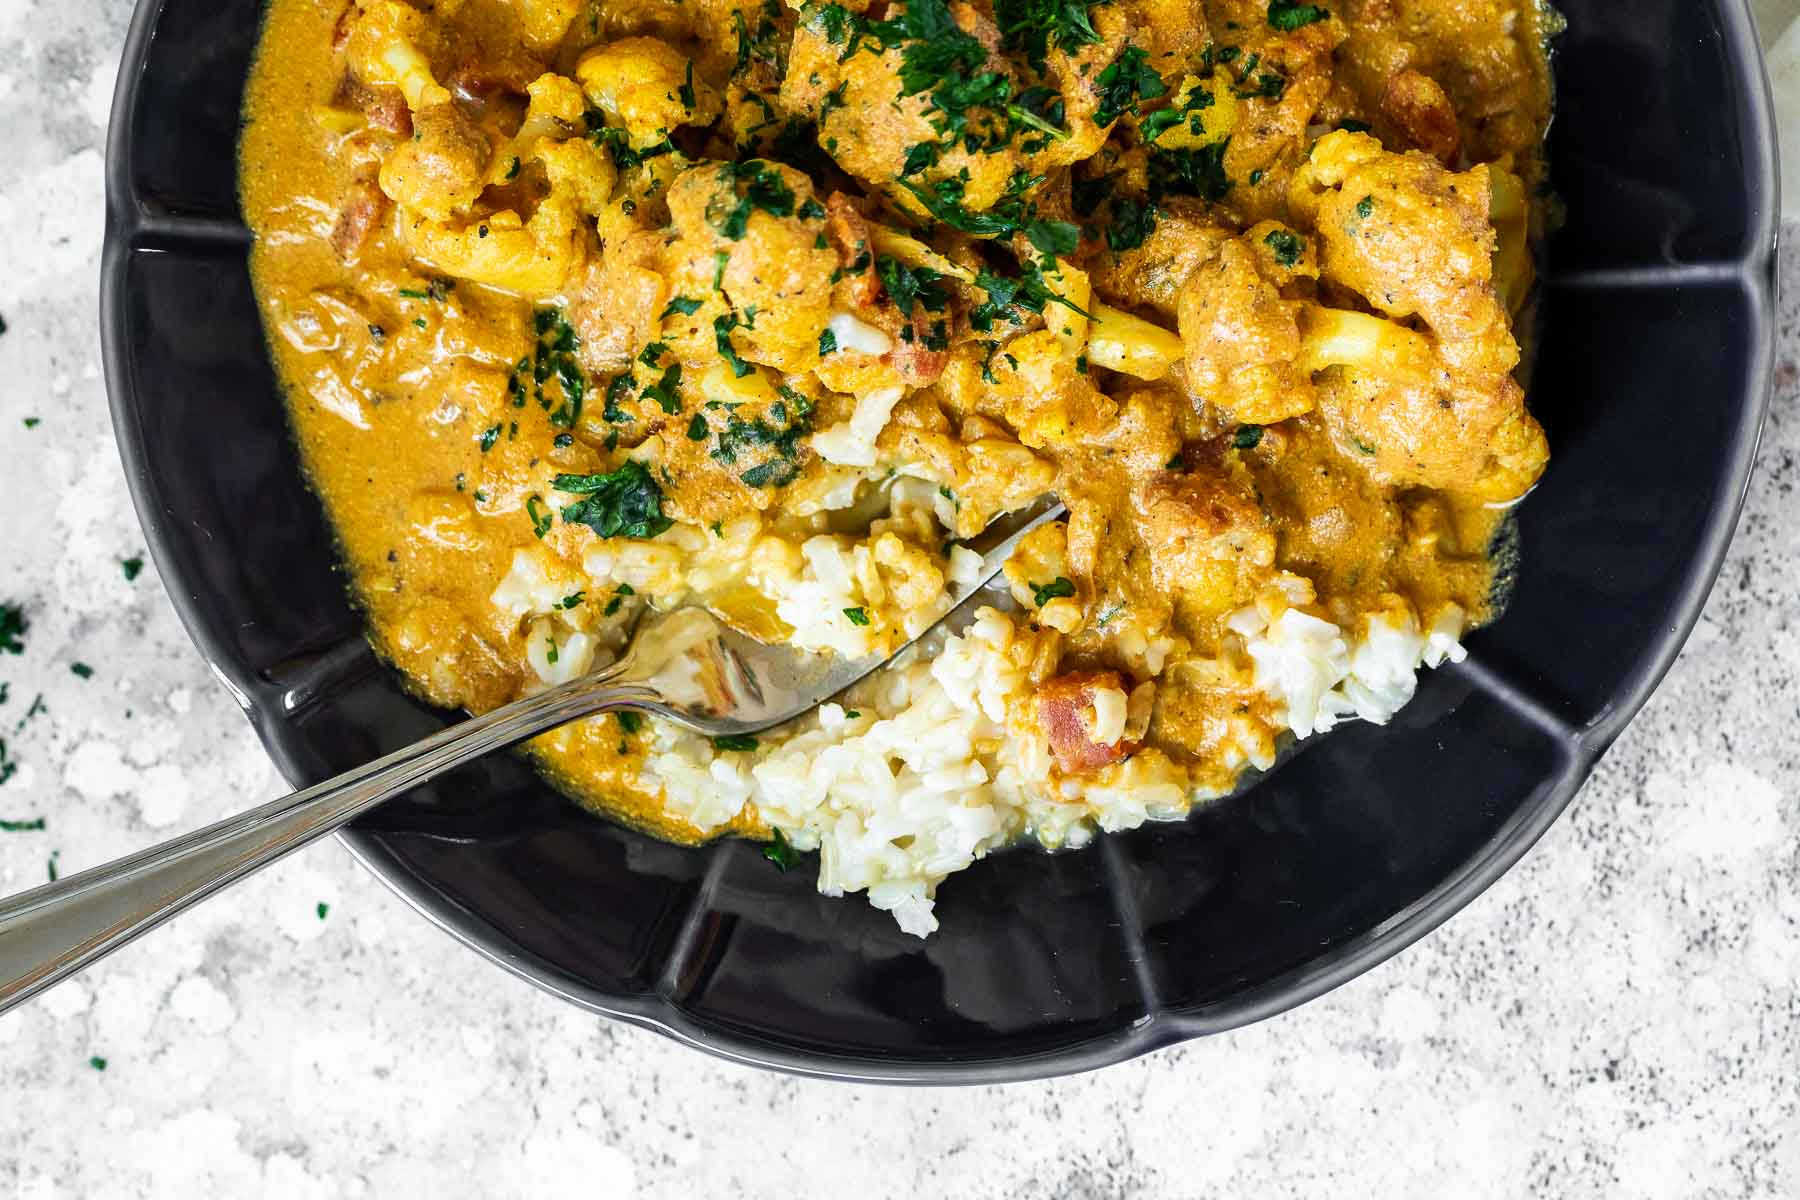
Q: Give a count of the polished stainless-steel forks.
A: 1